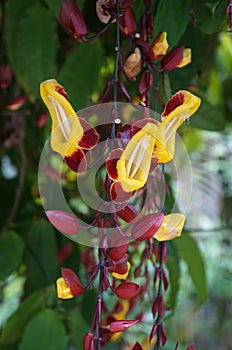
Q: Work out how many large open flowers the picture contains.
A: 3